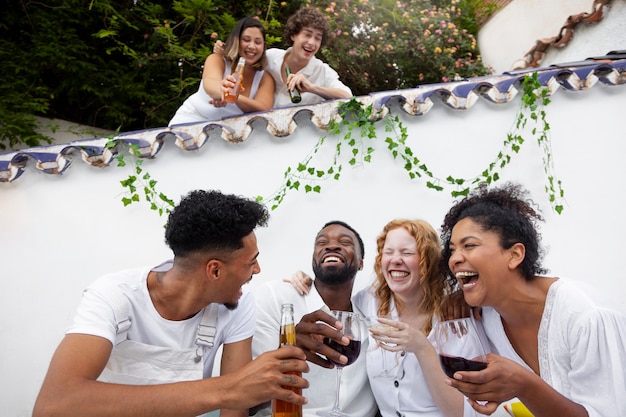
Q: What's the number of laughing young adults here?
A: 6